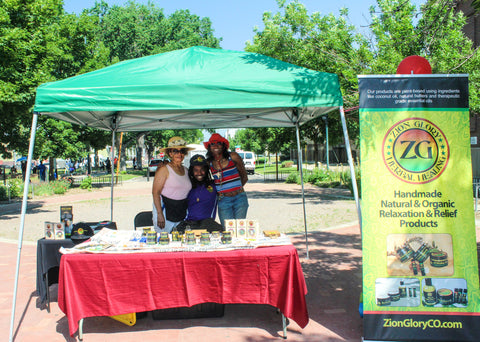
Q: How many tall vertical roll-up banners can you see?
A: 1